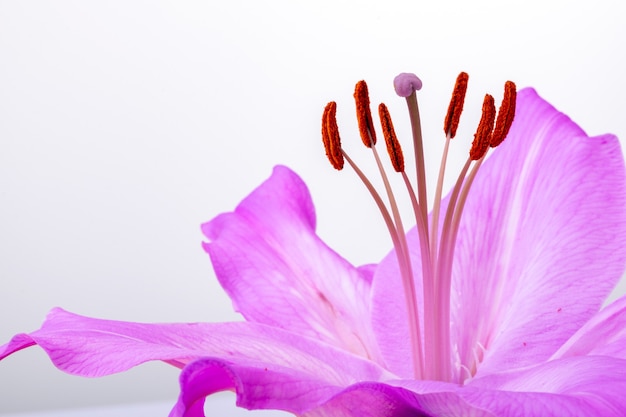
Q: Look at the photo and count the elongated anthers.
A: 6